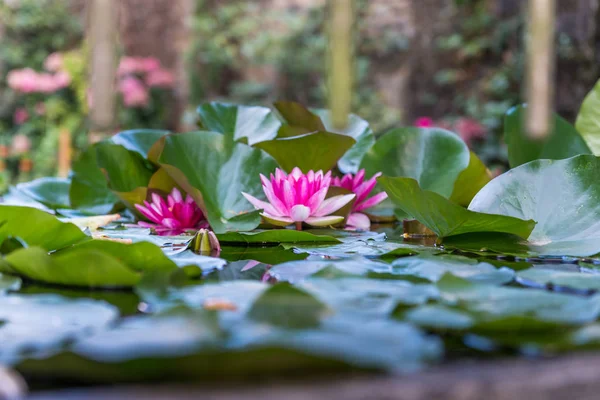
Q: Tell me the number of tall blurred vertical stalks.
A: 3